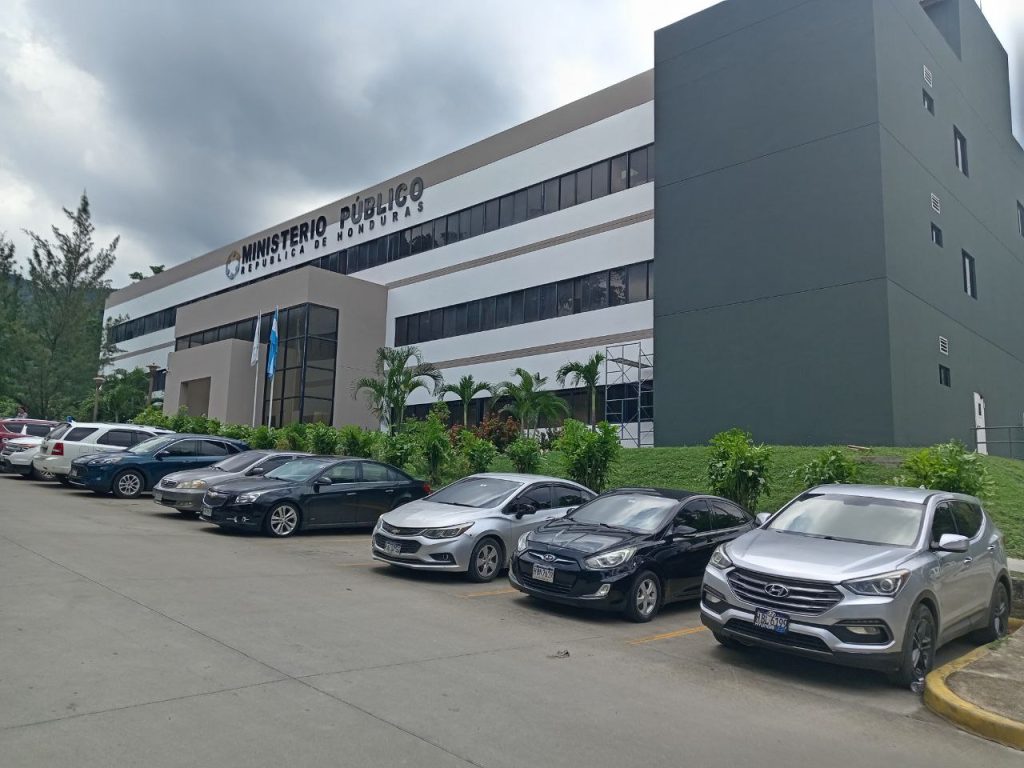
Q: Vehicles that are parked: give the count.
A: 9